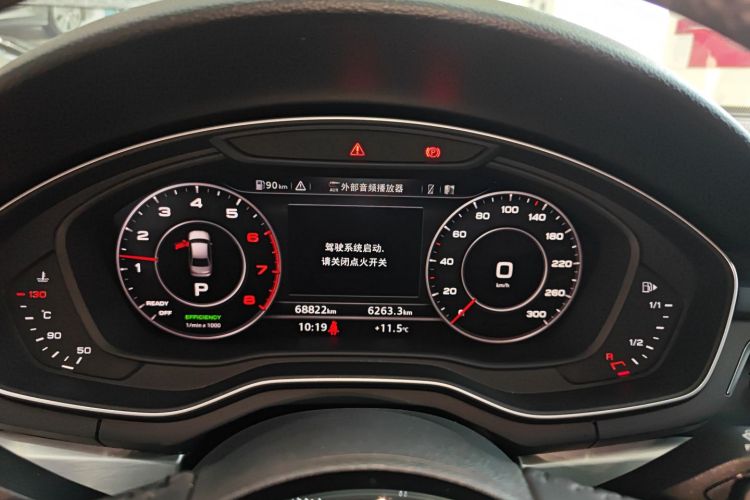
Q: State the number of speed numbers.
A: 11